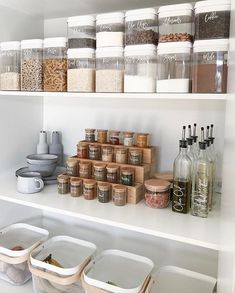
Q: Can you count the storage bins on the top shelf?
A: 13